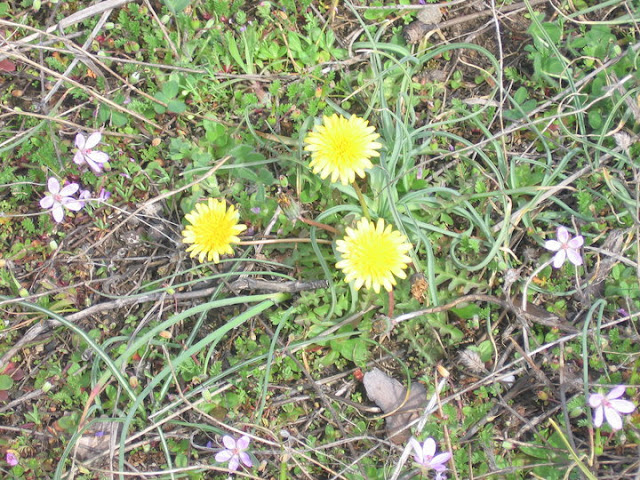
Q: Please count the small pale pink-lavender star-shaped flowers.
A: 6